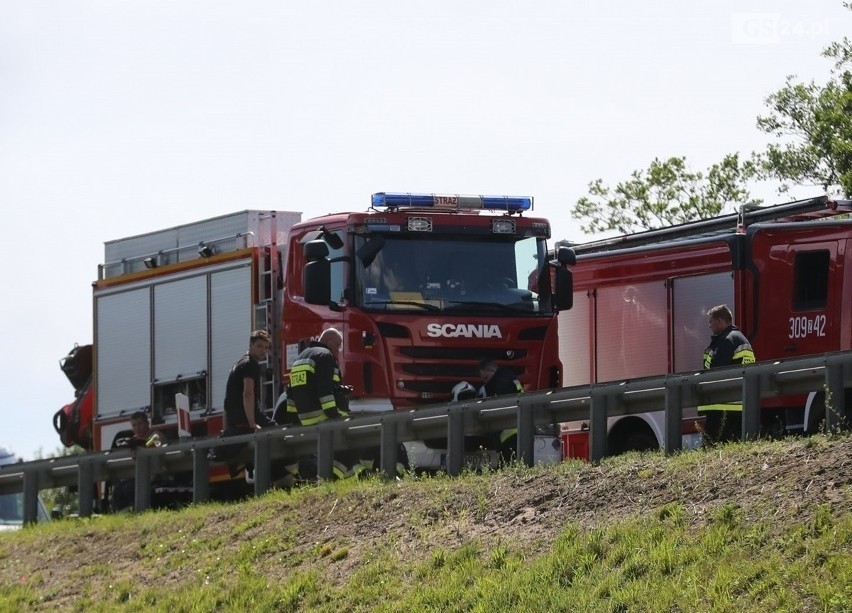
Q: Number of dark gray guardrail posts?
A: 13